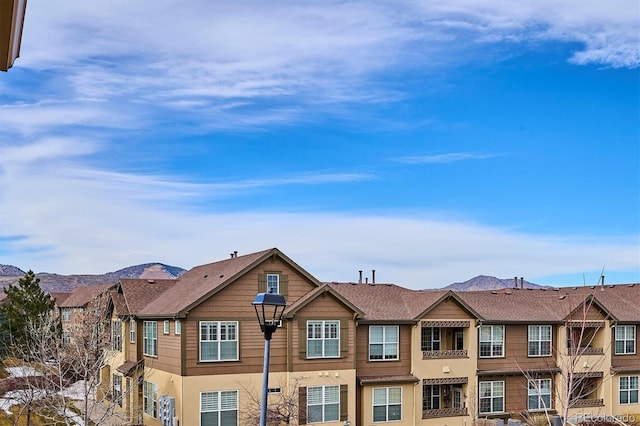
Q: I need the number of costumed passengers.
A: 0